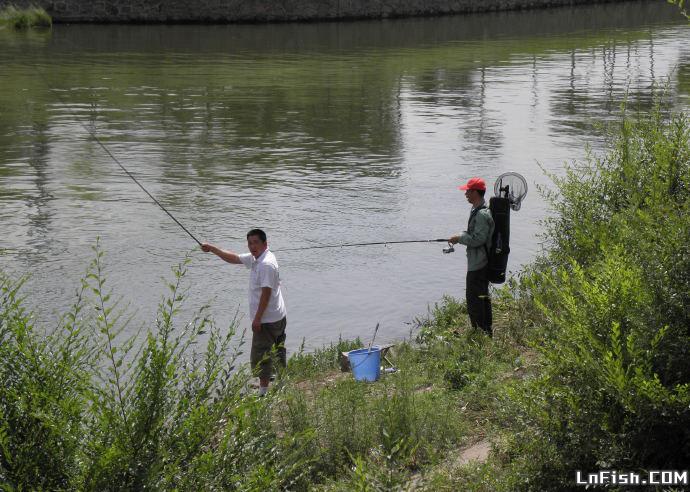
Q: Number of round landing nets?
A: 1